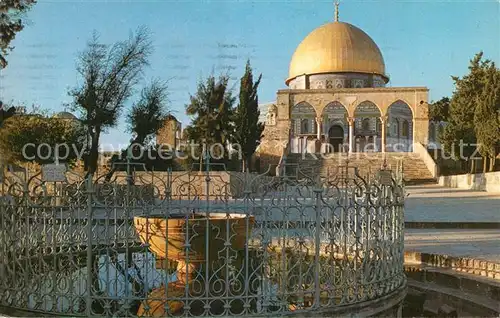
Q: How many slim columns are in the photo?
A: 3